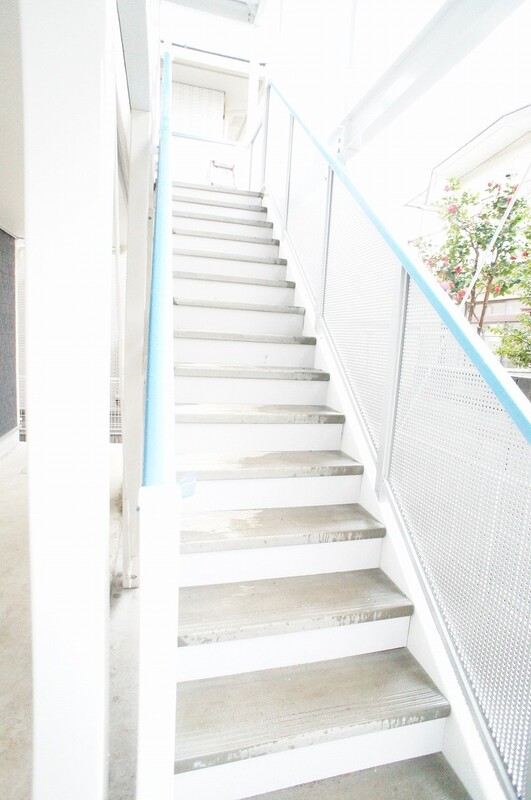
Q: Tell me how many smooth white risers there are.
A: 14